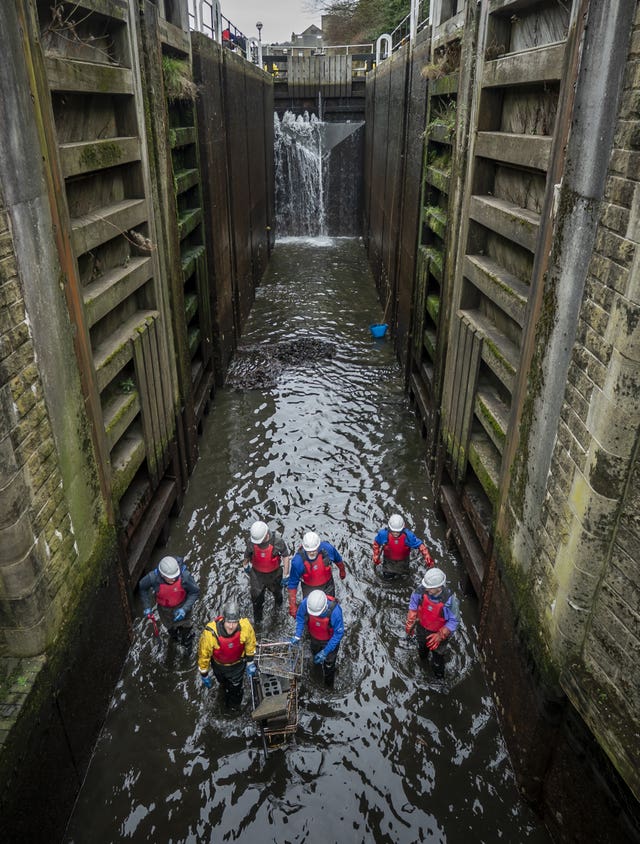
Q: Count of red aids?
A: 7